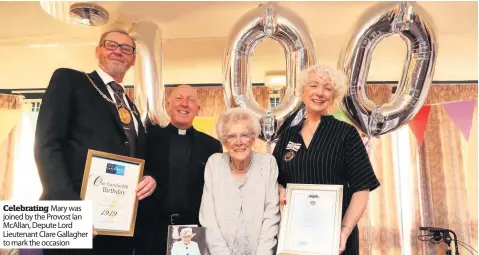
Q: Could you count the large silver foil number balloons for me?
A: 3